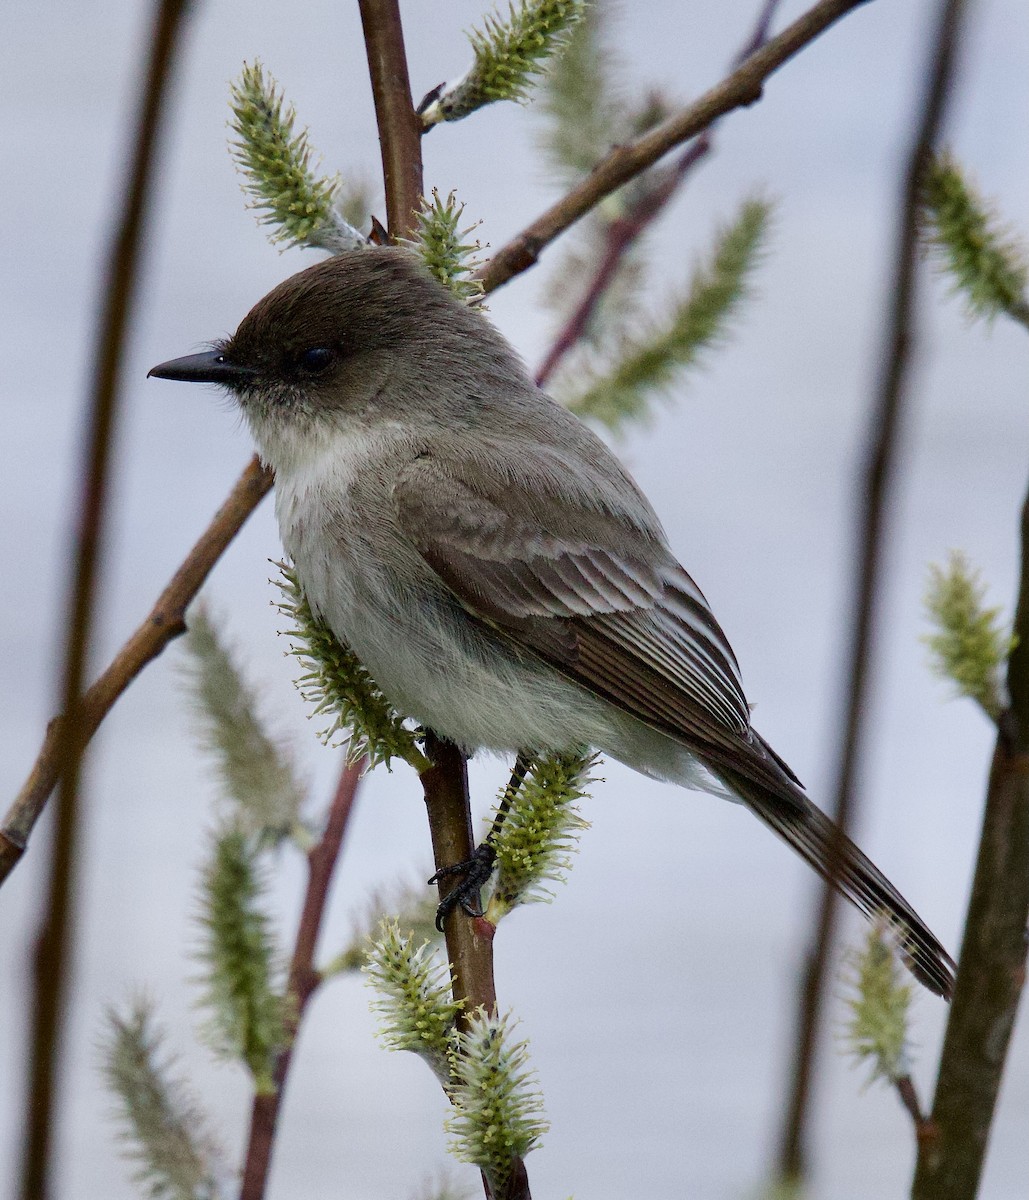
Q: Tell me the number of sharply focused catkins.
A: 7